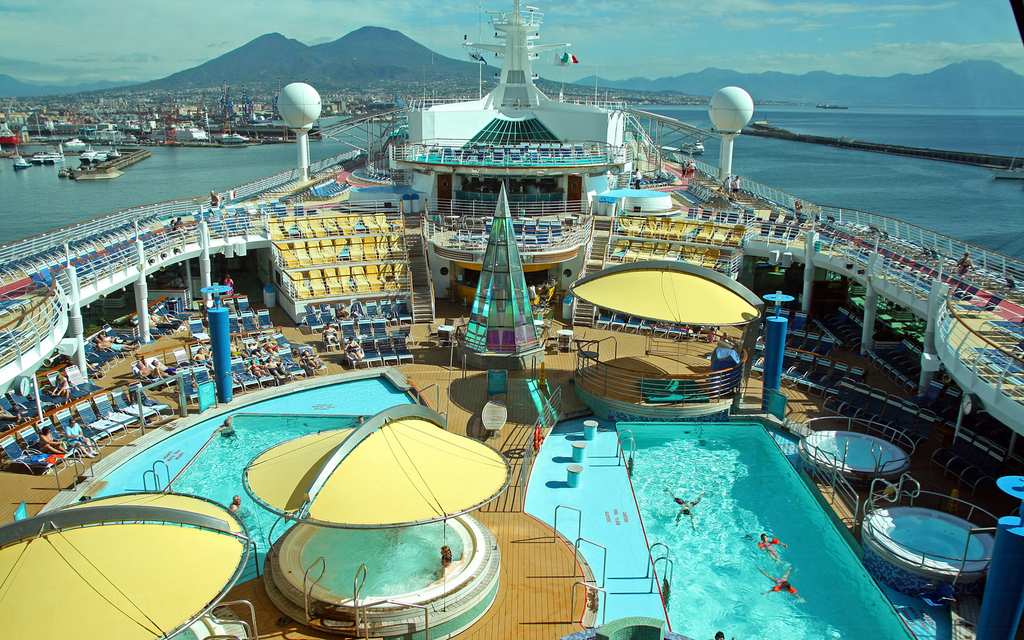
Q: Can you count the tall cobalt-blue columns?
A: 3